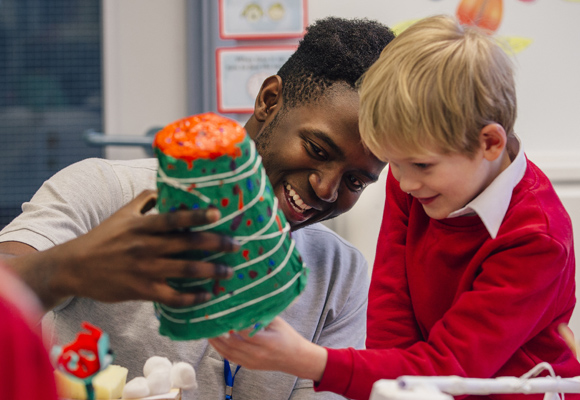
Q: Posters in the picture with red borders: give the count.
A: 2